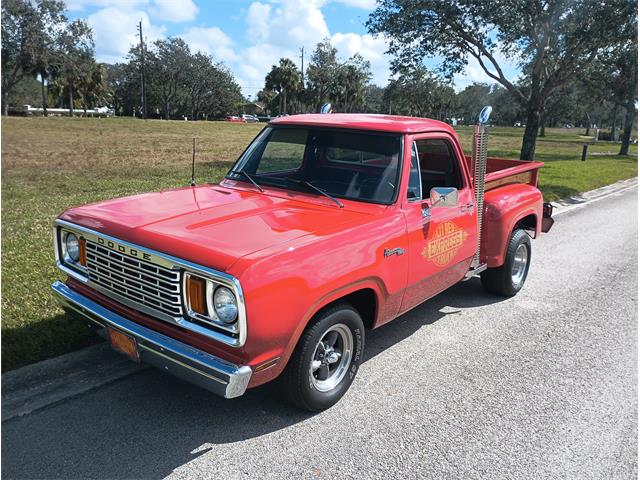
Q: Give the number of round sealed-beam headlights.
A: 2